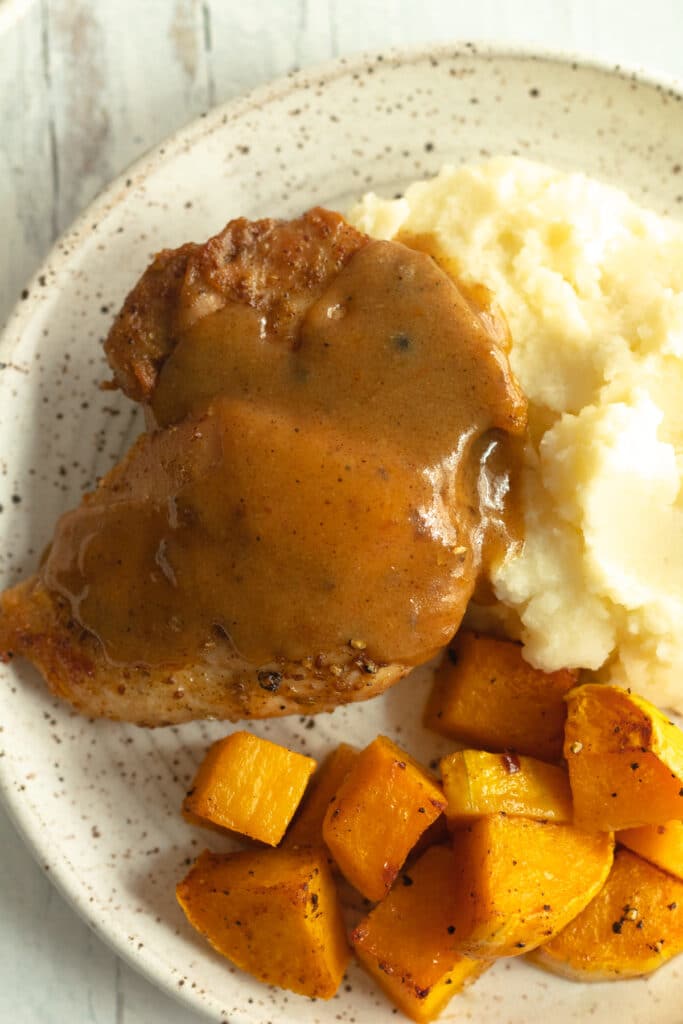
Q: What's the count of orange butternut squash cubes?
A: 11